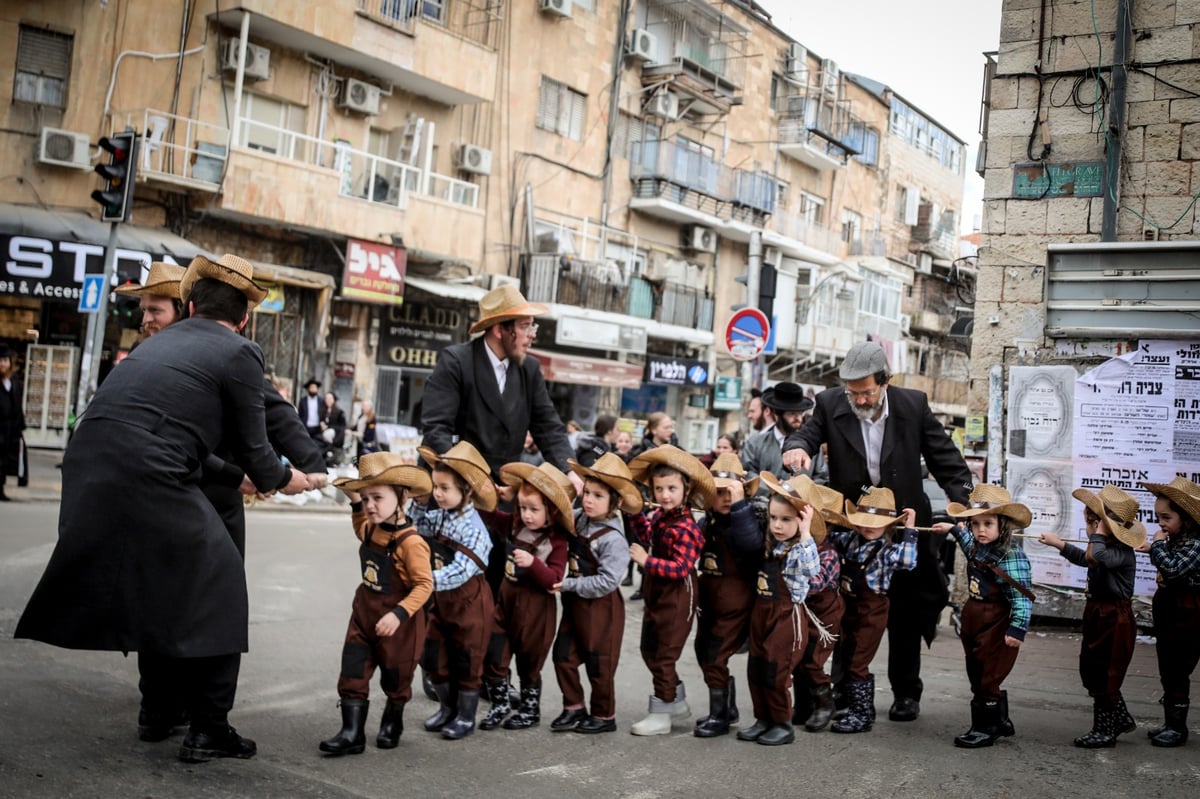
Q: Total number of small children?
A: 12